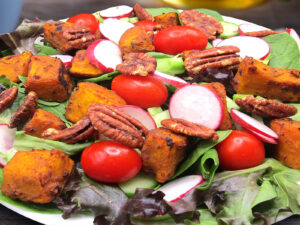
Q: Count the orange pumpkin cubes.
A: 13